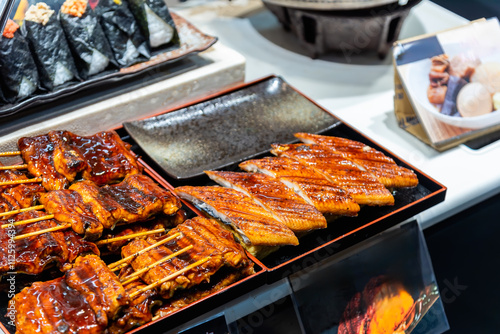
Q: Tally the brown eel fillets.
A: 5